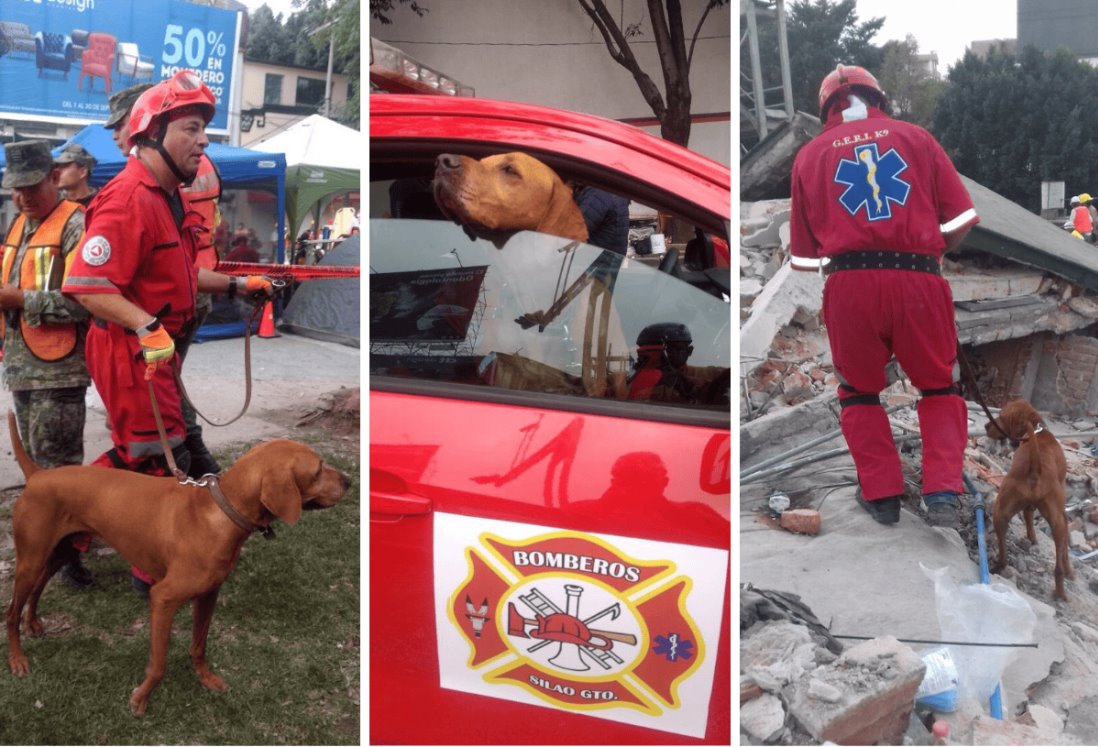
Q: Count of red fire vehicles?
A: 1